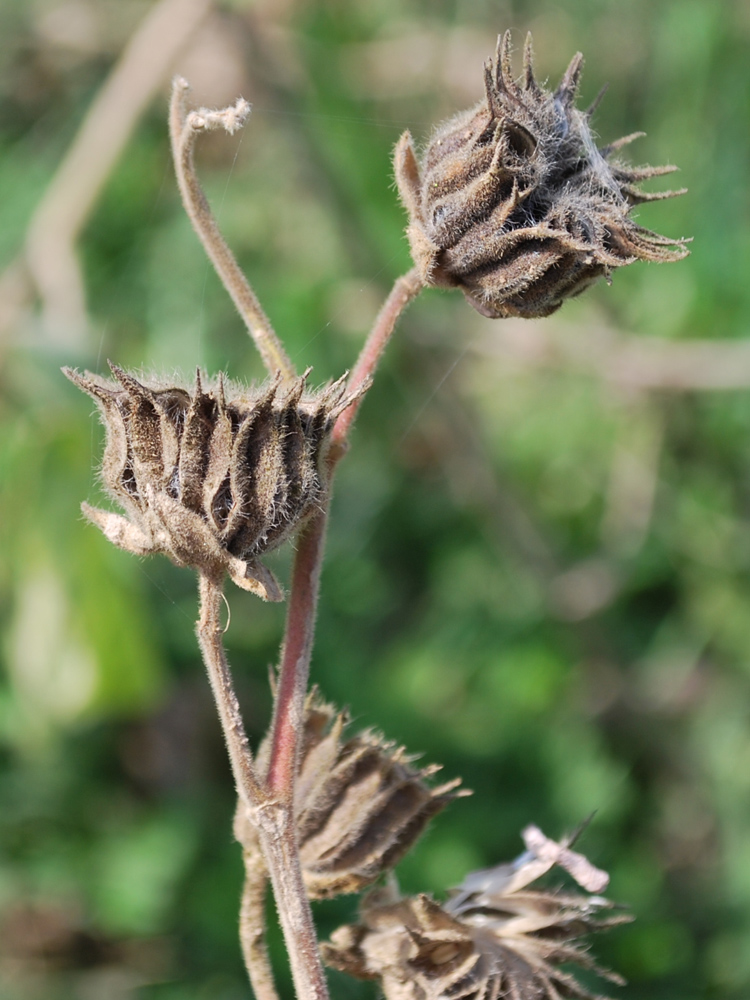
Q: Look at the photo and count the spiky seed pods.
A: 4